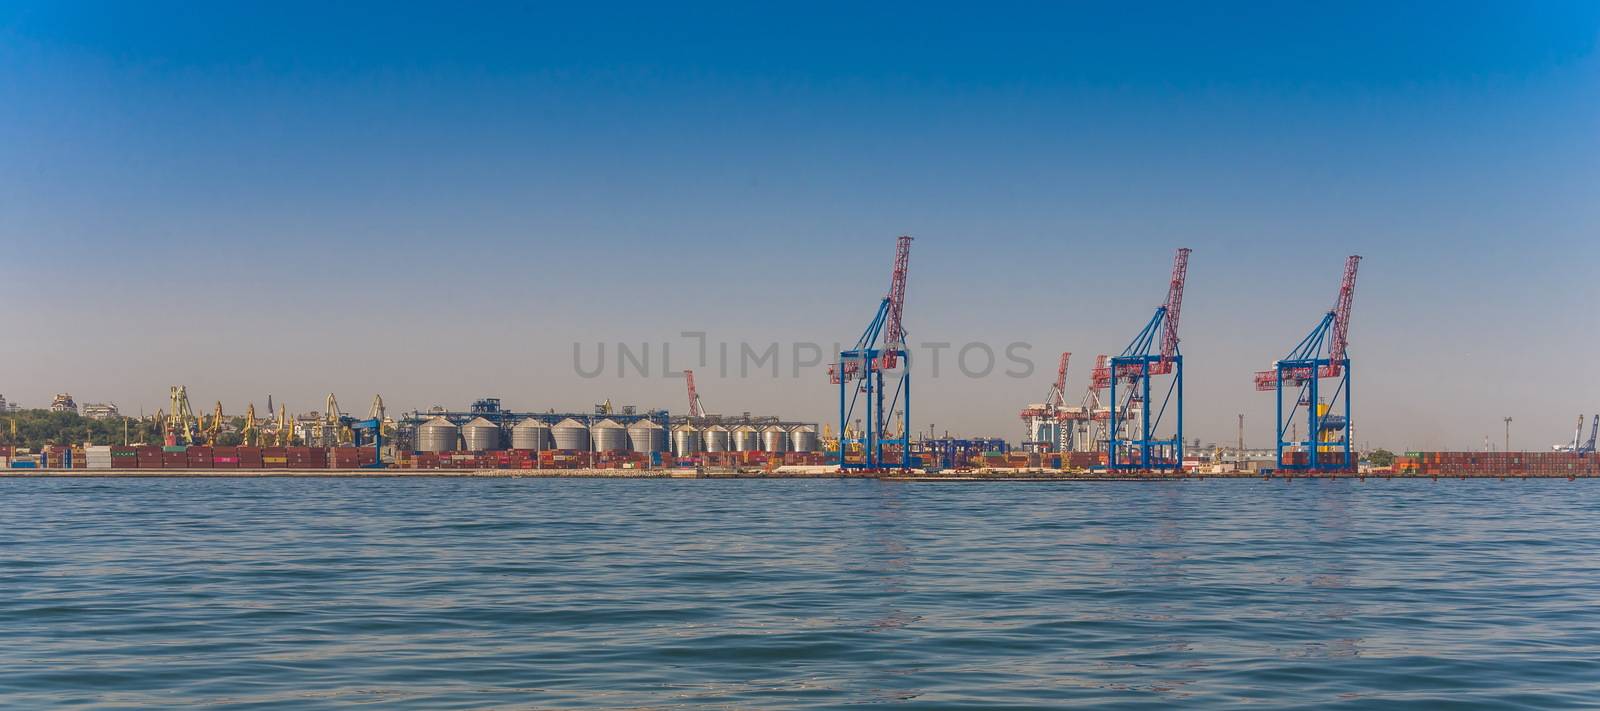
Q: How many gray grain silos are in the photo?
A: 11